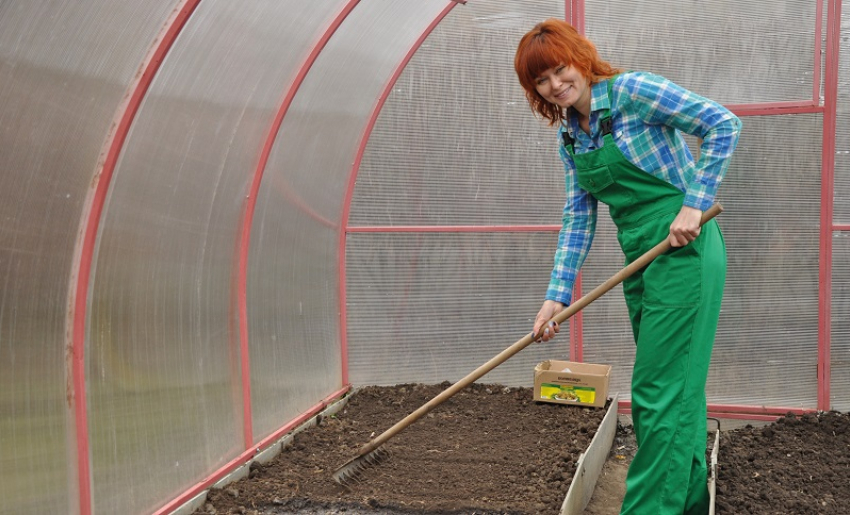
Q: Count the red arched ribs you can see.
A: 3